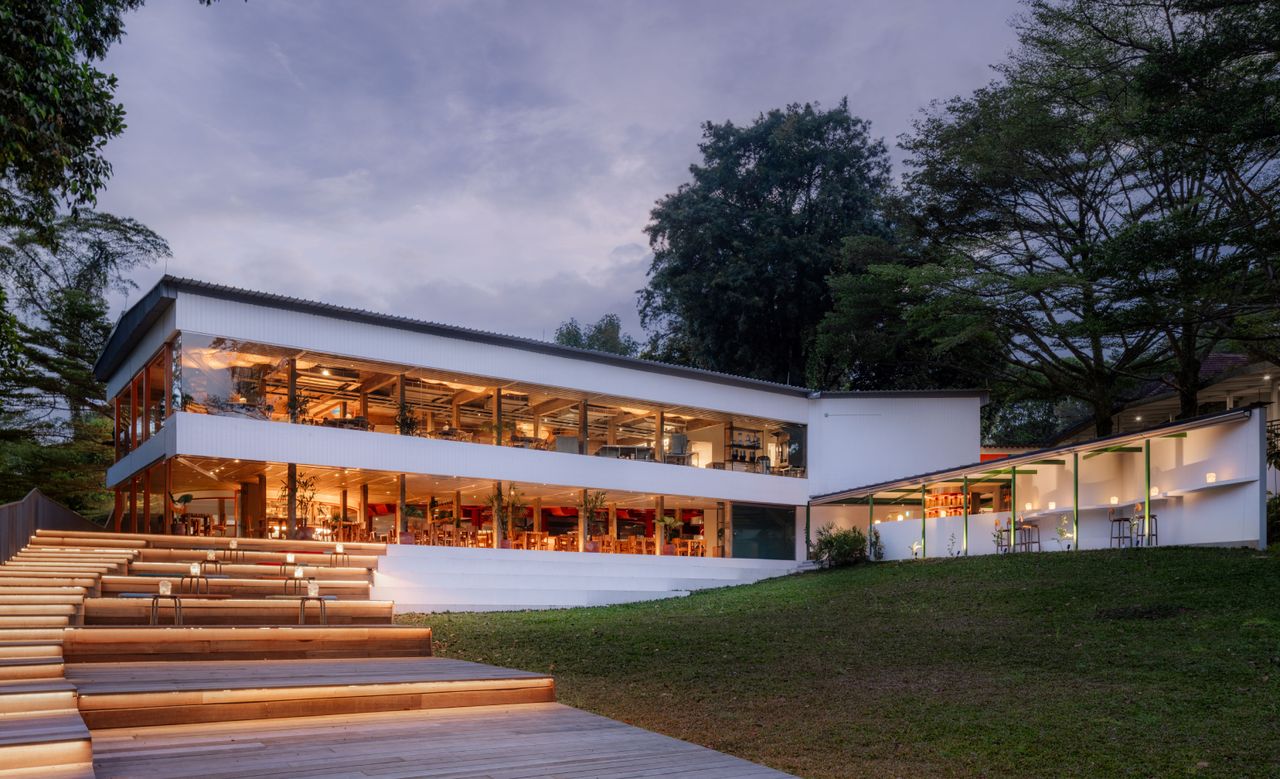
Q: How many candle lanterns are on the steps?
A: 8